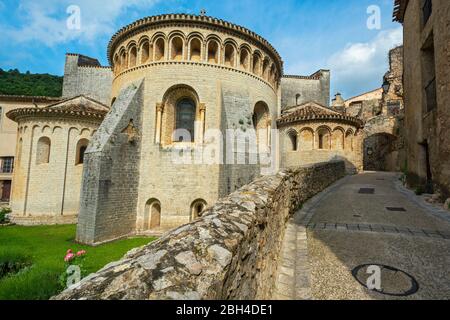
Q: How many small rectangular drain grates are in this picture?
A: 2